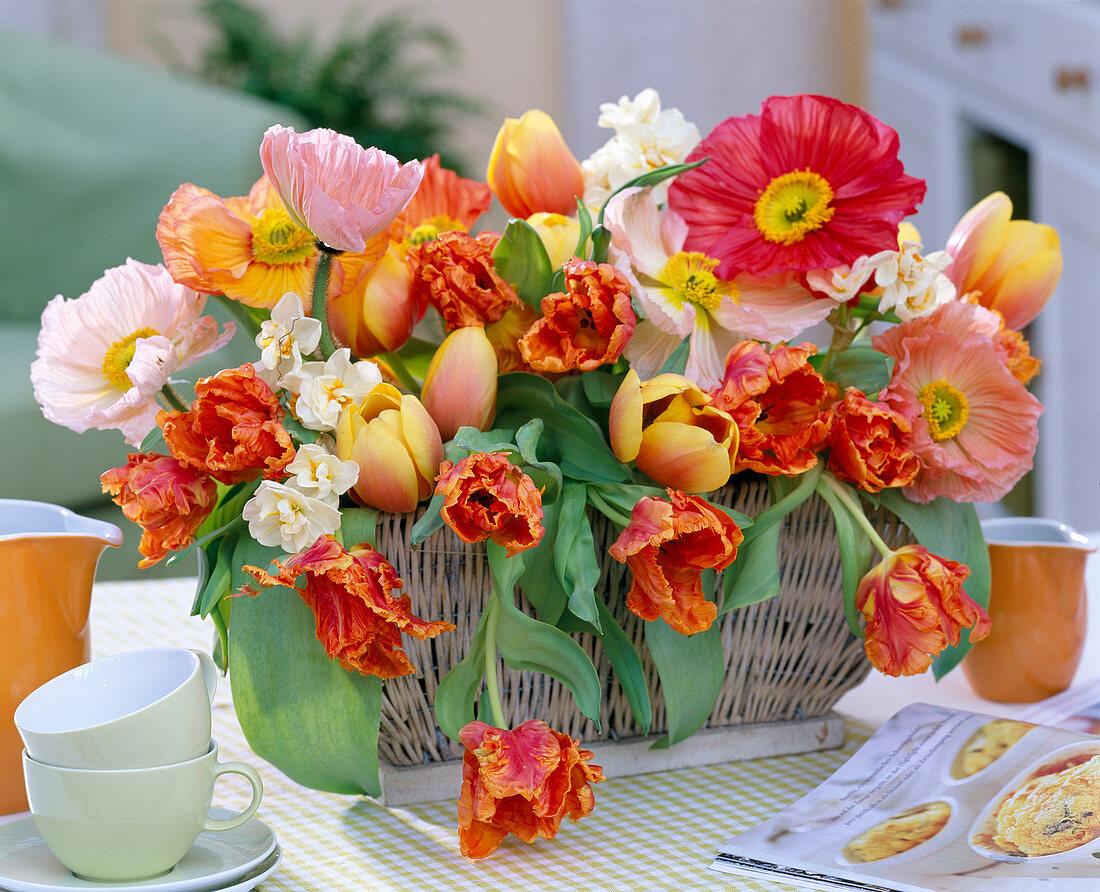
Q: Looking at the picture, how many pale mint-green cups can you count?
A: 2